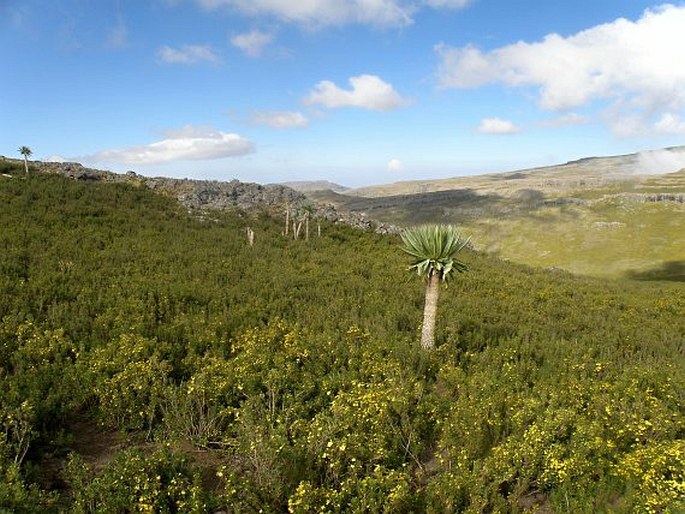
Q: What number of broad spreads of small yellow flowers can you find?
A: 1